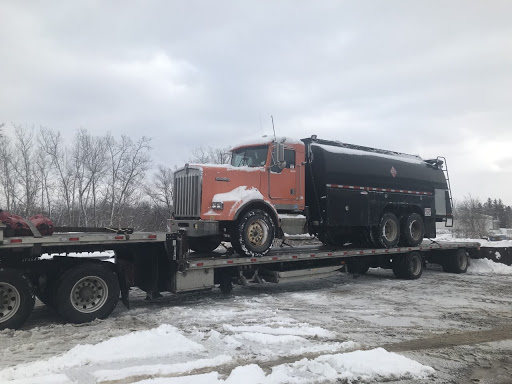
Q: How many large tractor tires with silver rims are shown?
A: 2